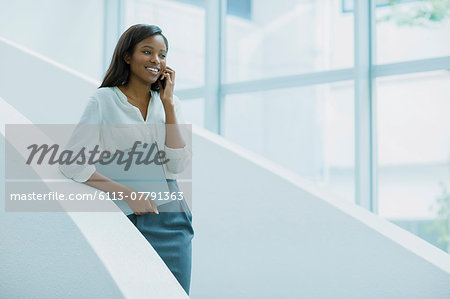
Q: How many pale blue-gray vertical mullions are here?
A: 3